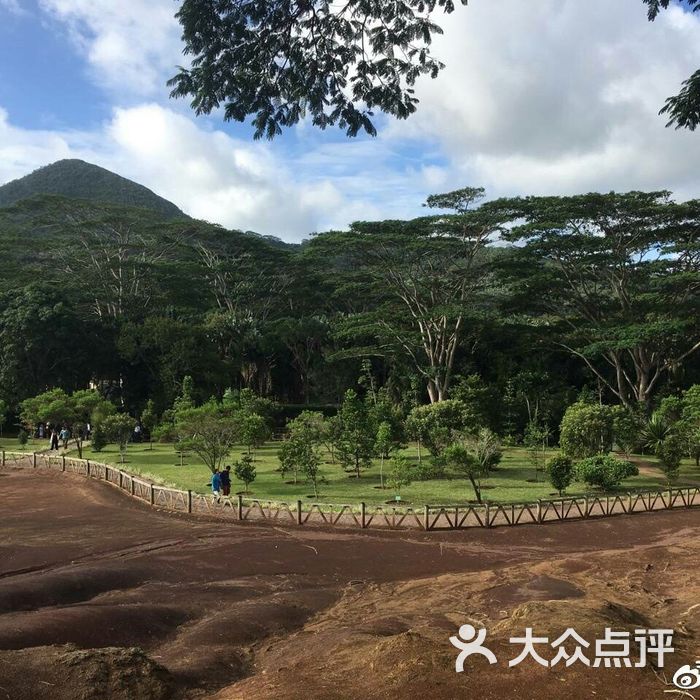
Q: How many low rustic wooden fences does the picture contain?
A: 1